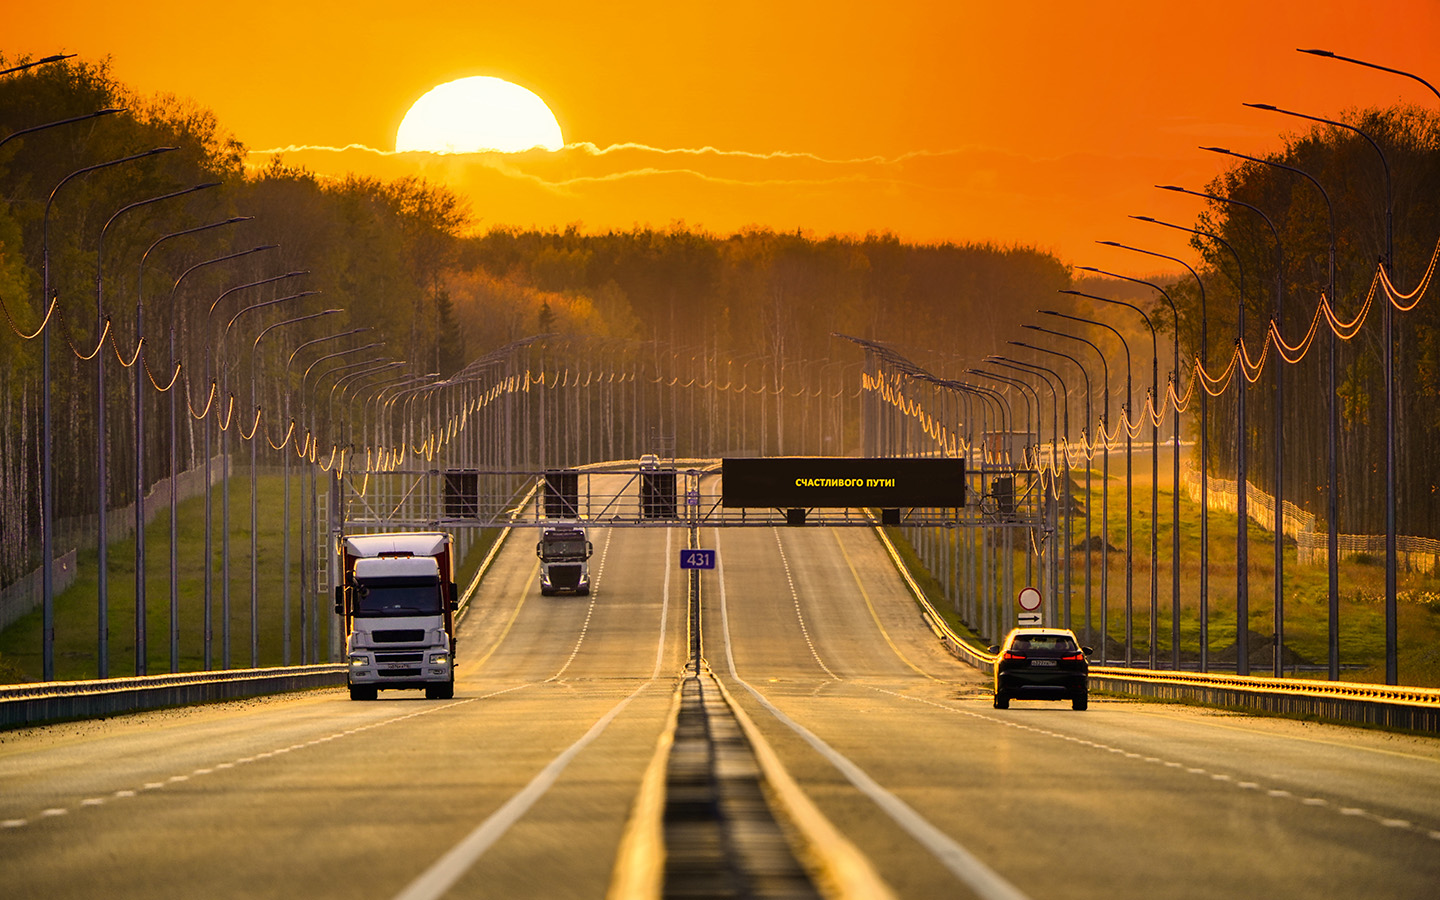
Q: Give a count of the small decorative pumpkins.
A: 0